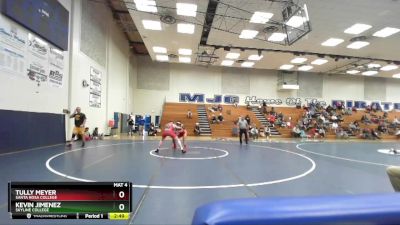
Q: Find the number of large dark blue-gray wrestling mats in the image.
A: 2